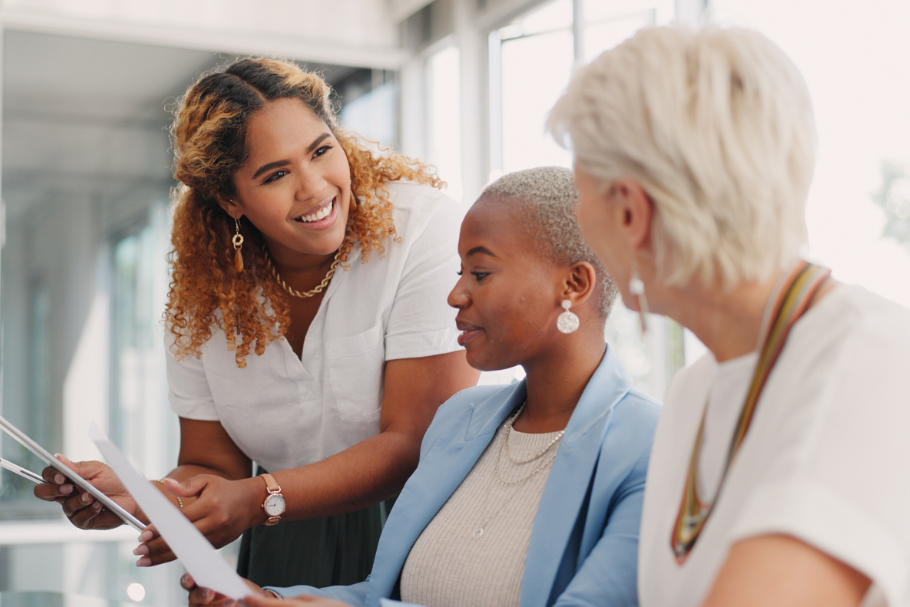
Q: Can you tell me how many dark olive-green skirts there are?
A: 1